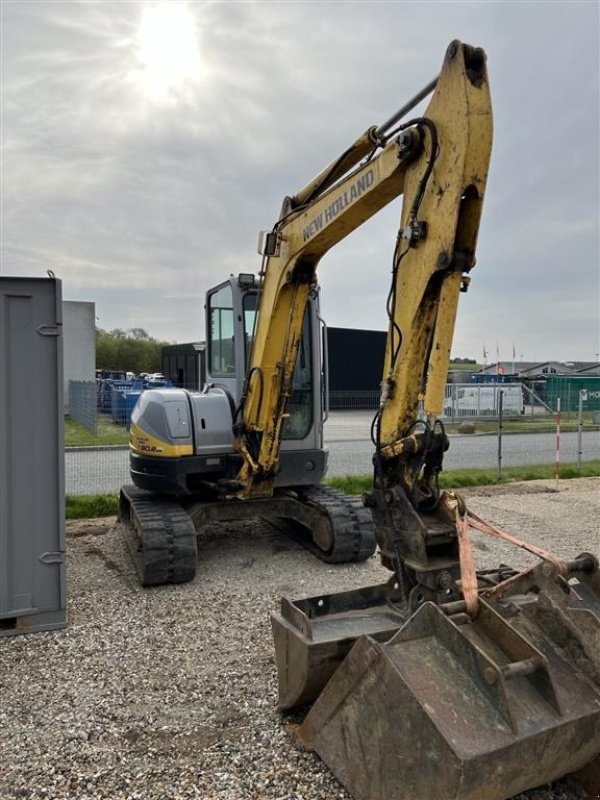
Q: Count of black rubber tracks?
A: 2